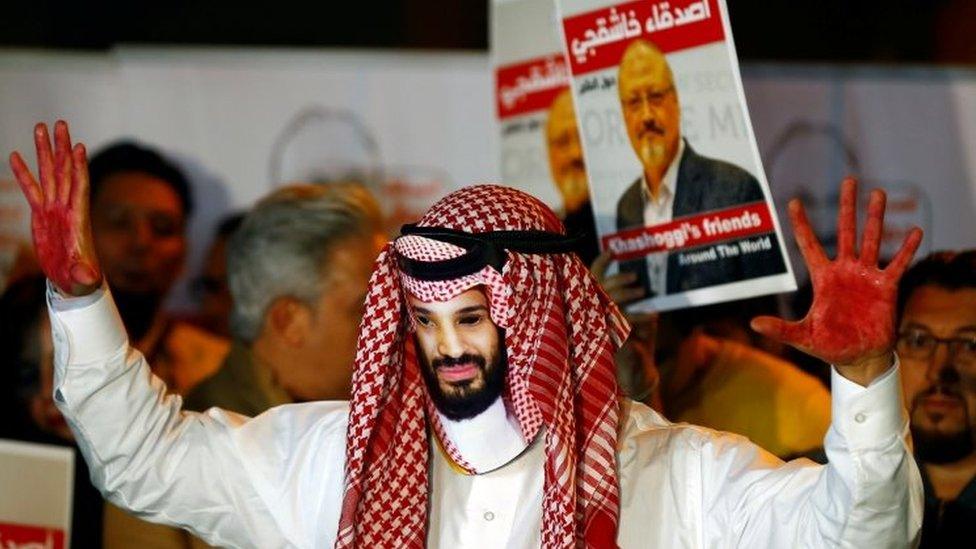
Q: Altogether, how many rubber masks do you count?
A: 1